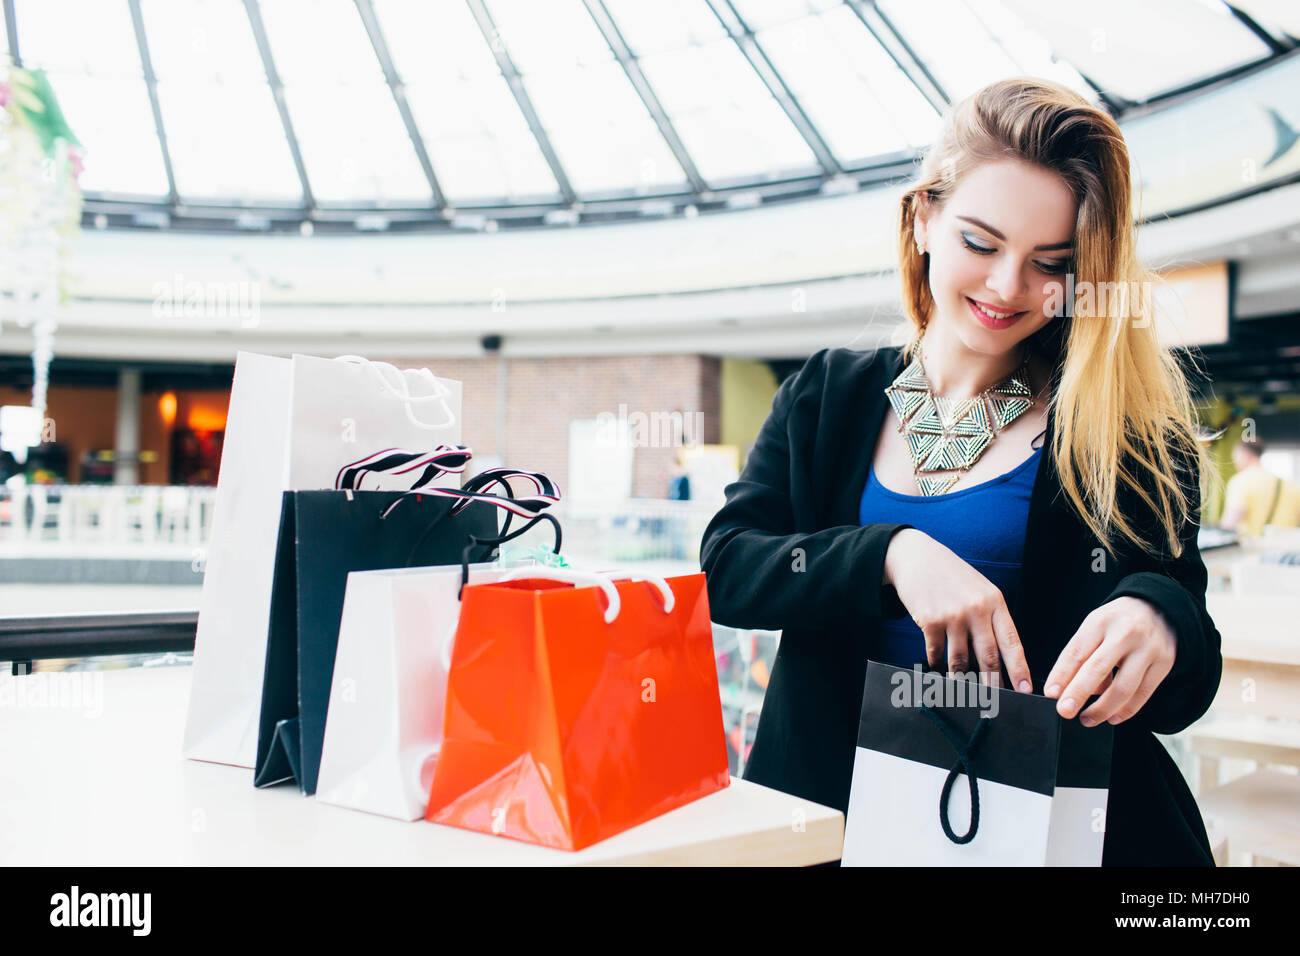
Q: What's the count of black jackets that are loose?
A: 1